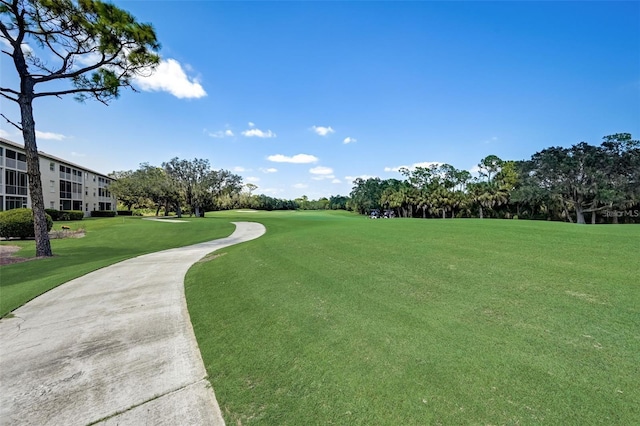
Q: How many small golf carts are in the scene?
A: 2